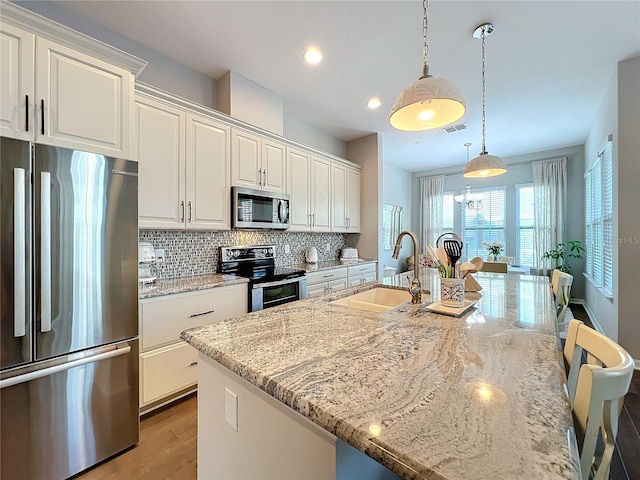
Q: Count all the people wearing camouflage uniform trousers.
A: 0